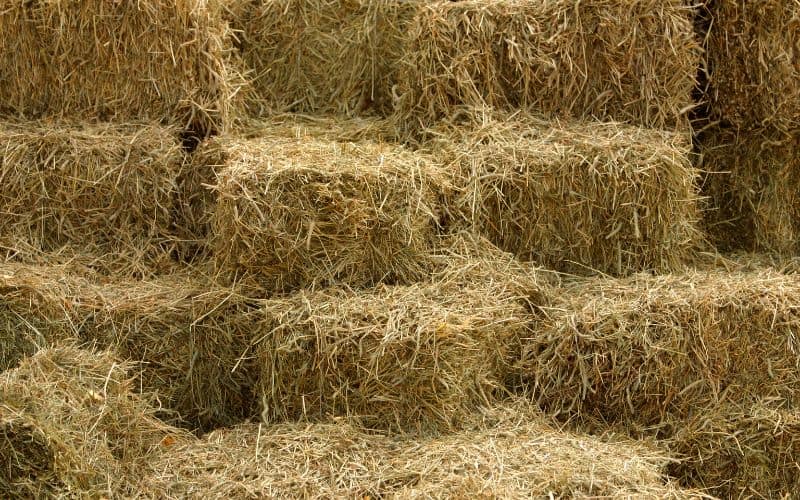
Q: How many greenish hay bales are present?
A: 0